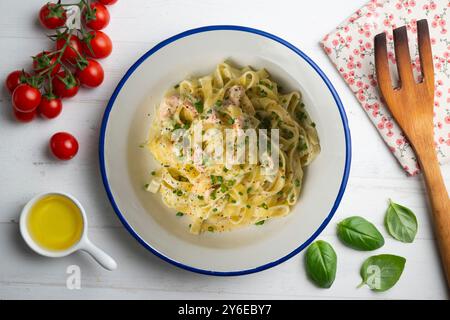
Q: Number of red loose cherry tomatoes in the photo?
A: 1